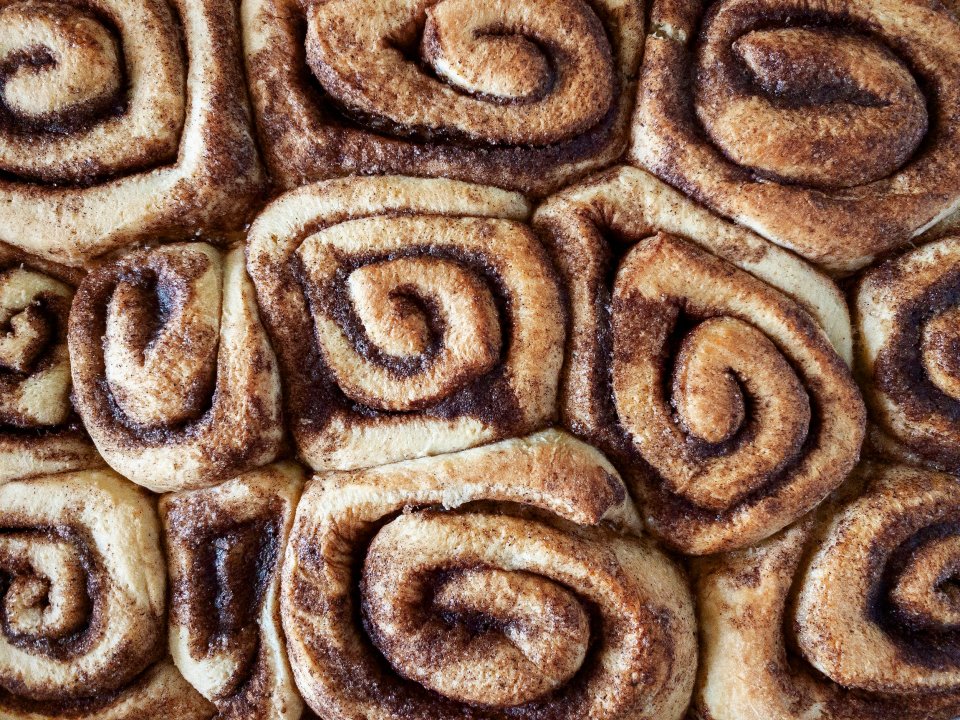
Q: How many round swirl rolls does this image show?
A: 12